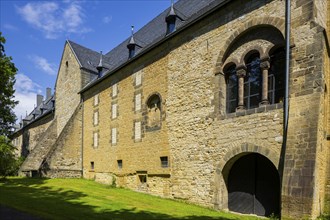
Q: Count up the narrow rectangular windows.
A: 9